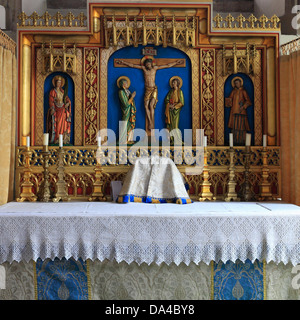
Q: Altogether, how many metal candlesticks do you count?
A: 8